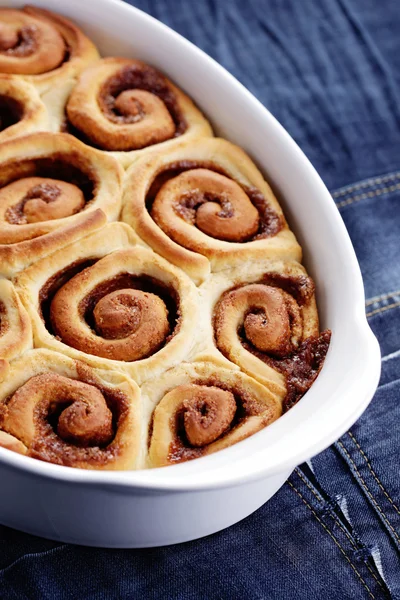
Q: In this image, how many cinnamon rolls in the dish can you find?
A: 10